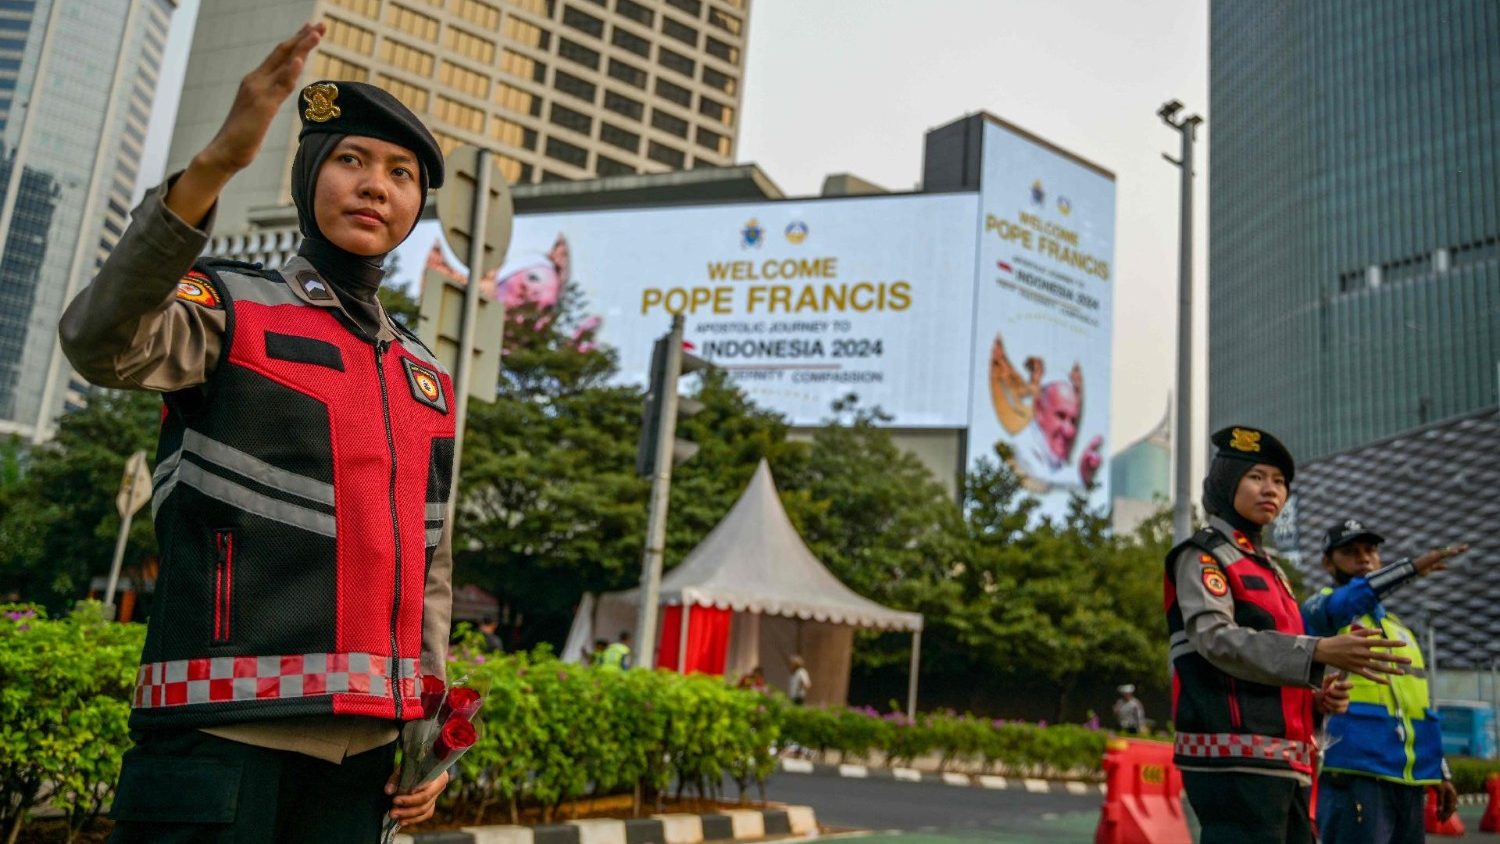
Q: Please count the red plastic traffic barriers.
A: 3